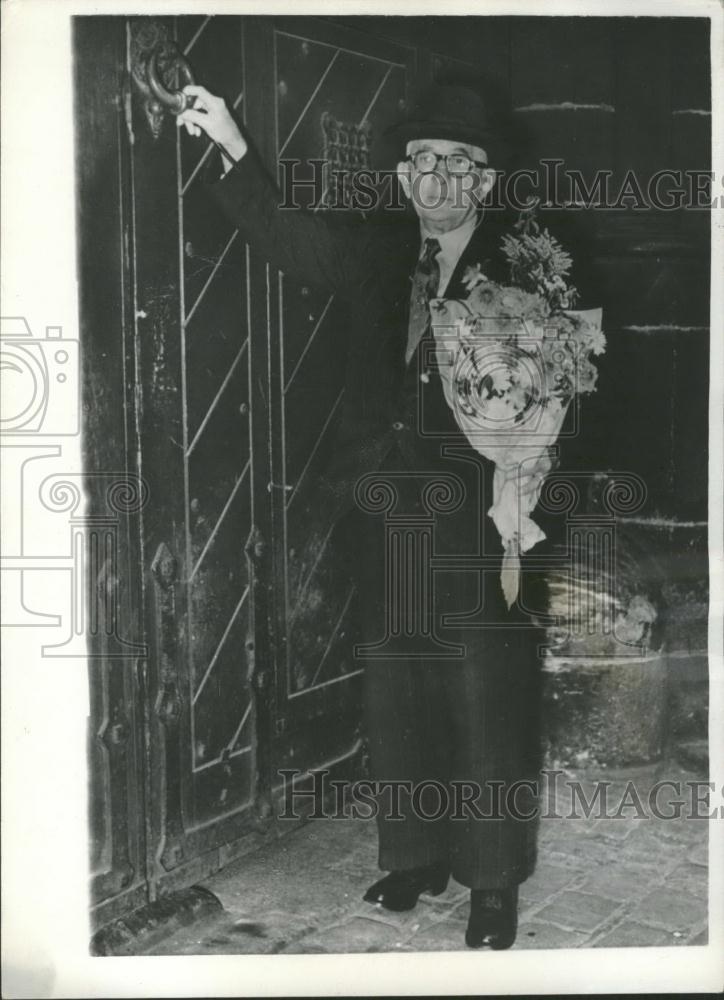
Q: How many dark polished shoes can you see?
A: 2